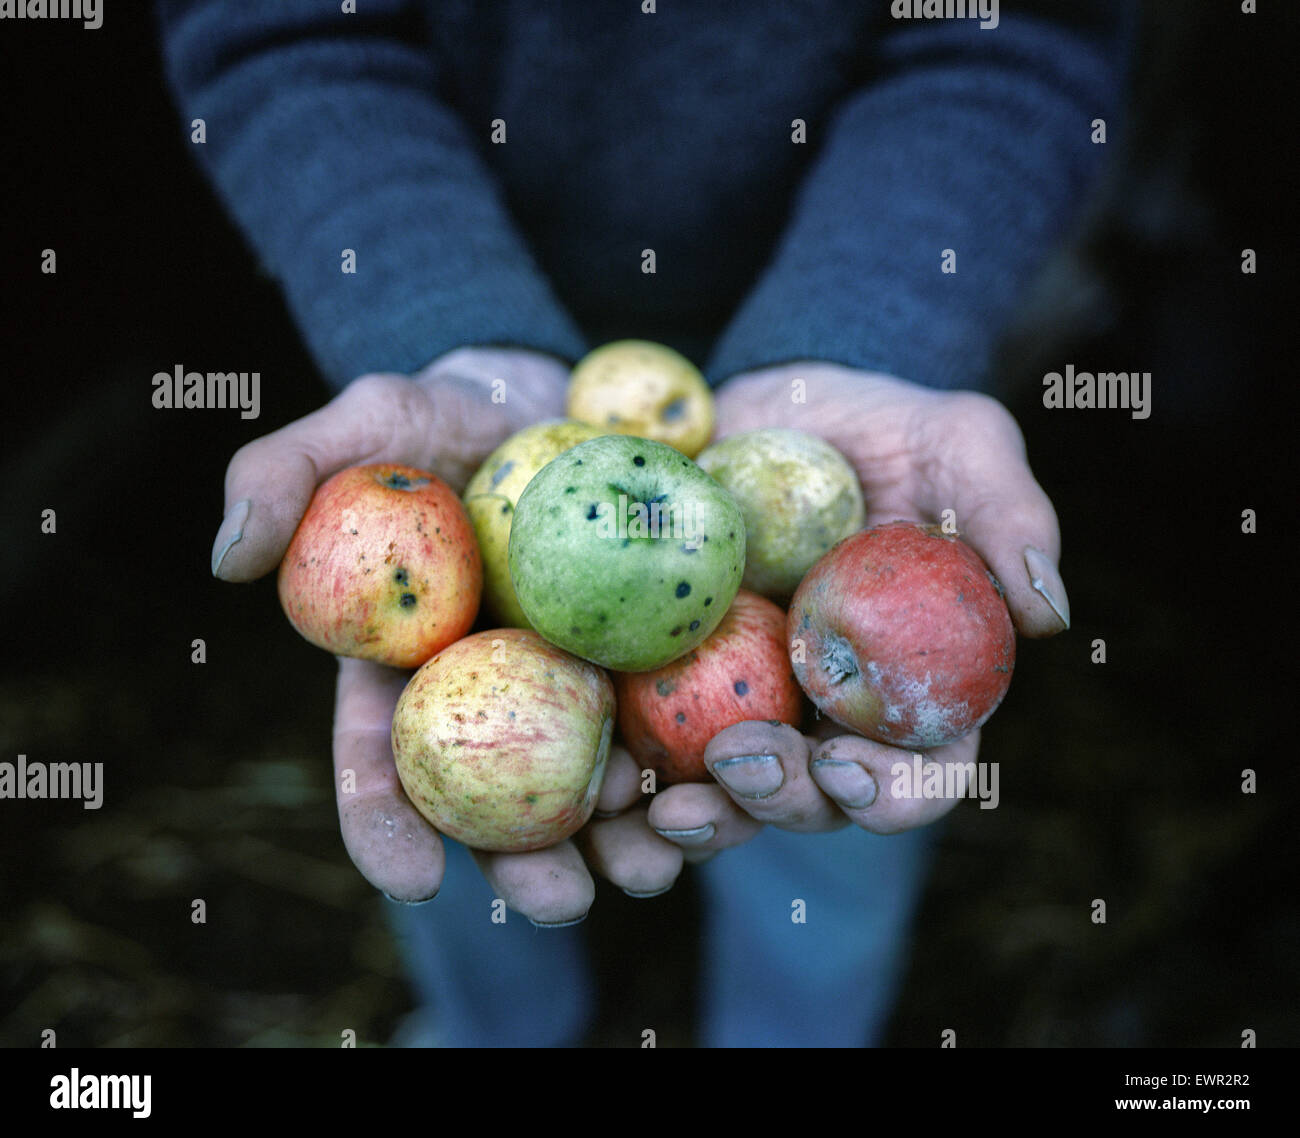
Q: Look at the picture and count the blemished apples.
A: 8